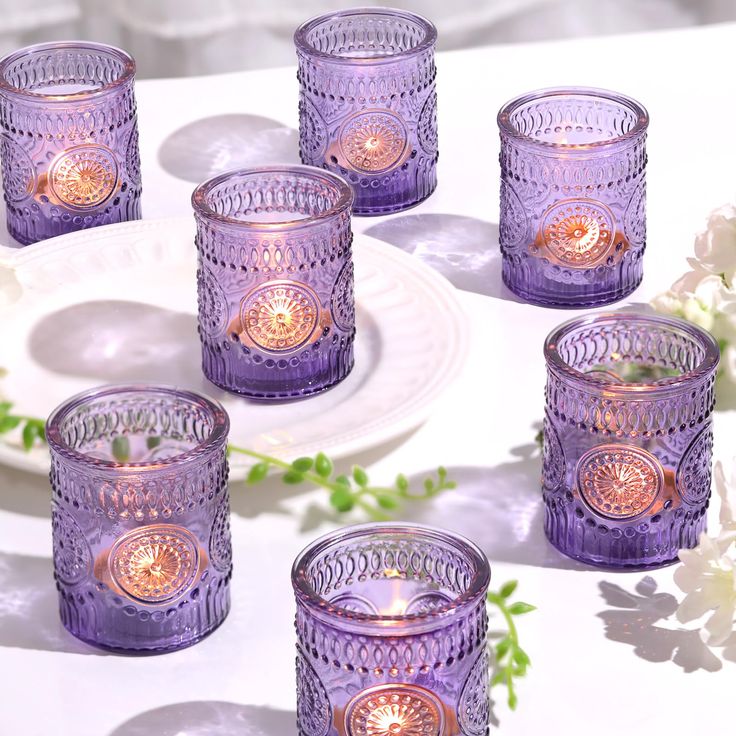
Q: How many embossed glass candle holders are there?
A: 7